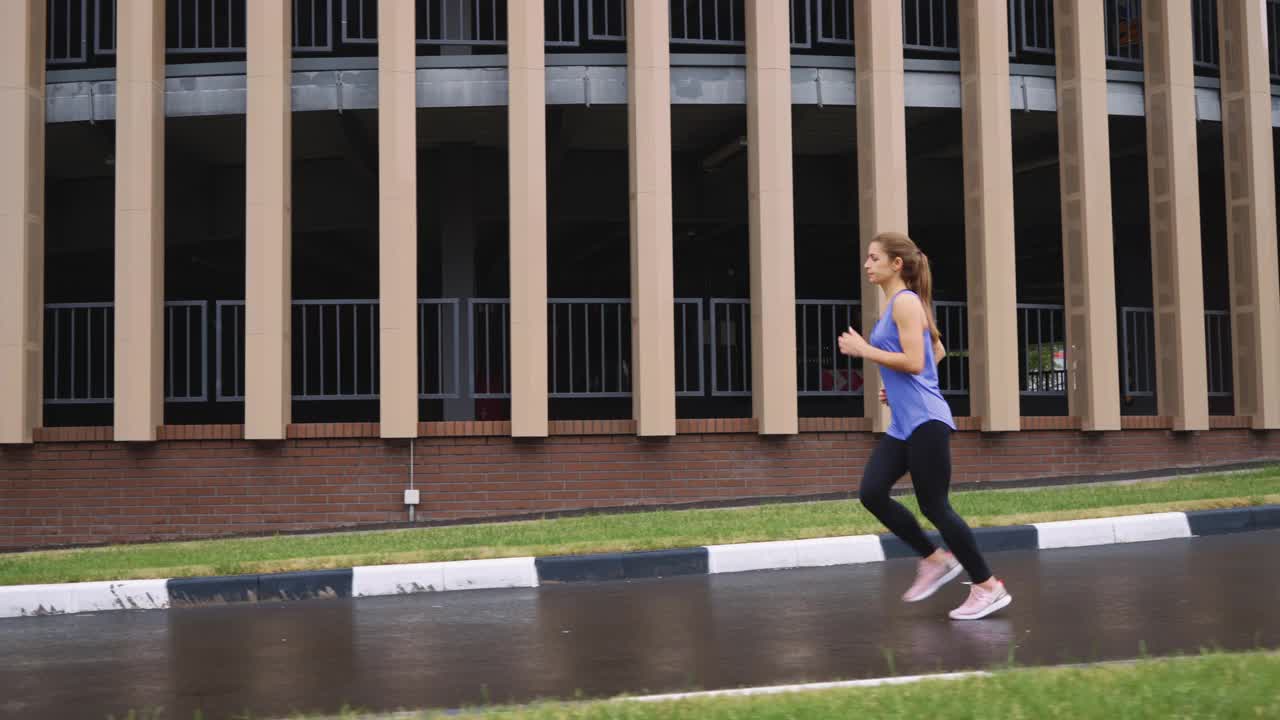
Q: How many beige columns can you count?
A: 12